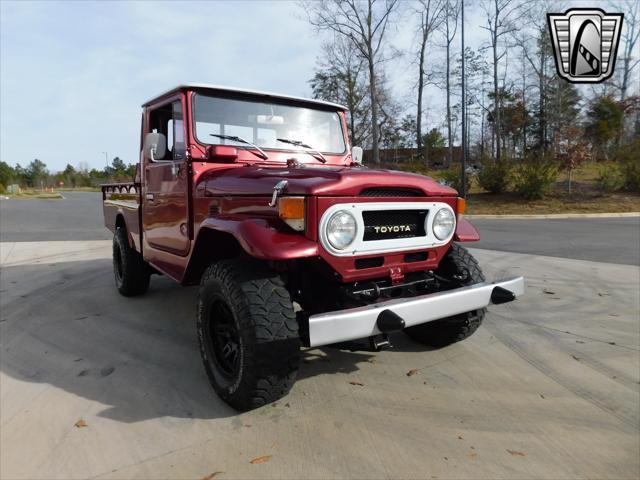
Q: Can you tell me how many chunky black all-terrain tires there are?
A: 3